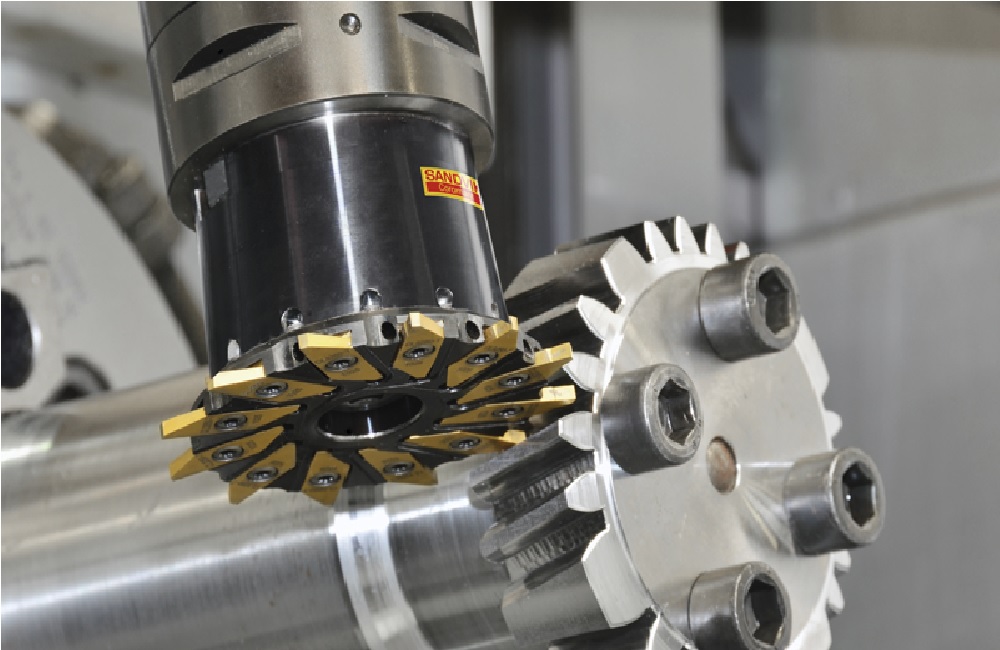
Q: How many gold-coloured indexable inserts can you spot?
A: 12